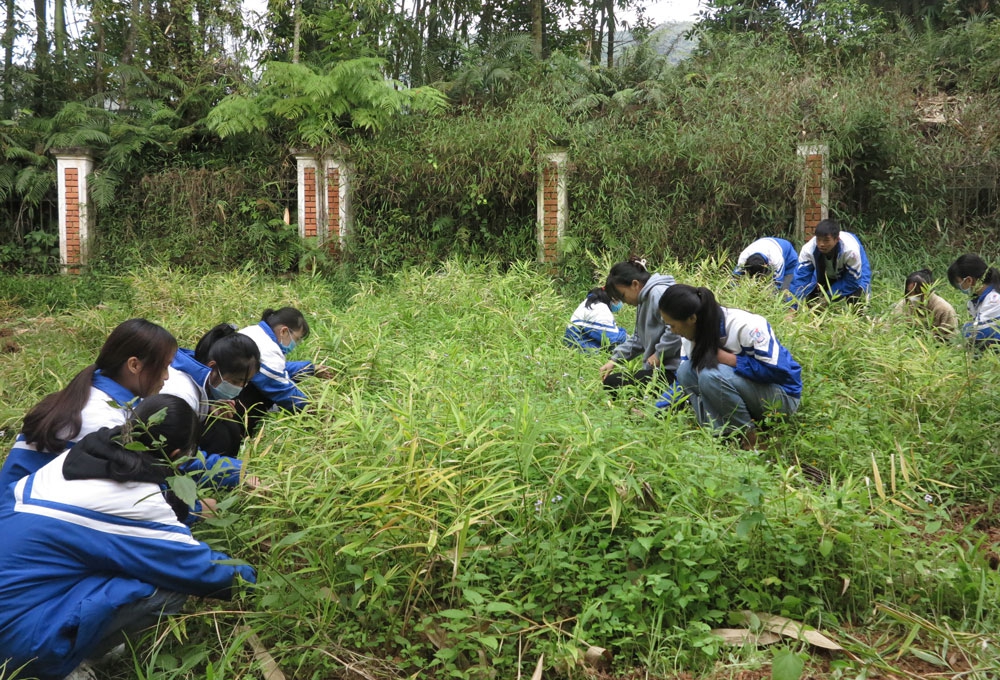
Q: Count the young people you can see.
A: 11